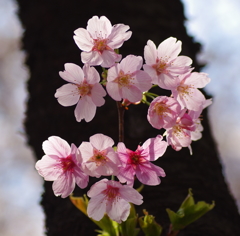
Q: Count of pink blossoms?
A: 11